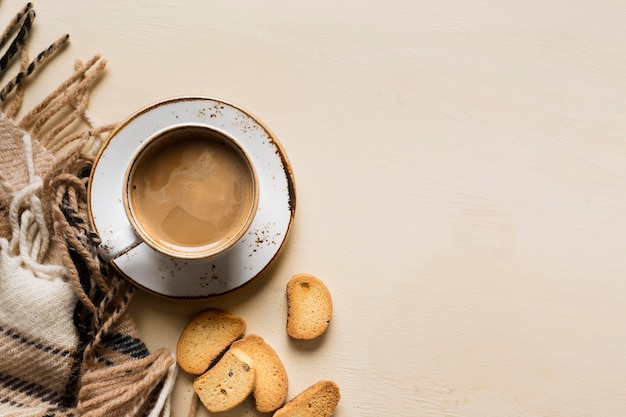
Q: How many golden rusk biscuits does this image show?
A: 5